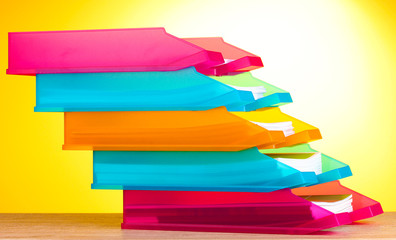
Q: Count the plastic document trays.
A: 5